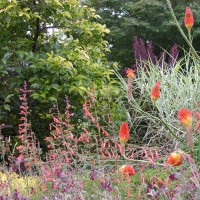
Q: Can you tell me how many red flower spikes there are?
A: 7